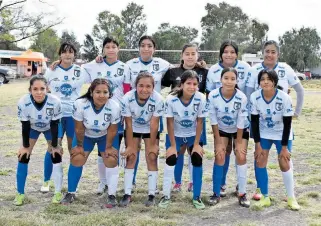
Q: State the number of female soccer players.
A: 12